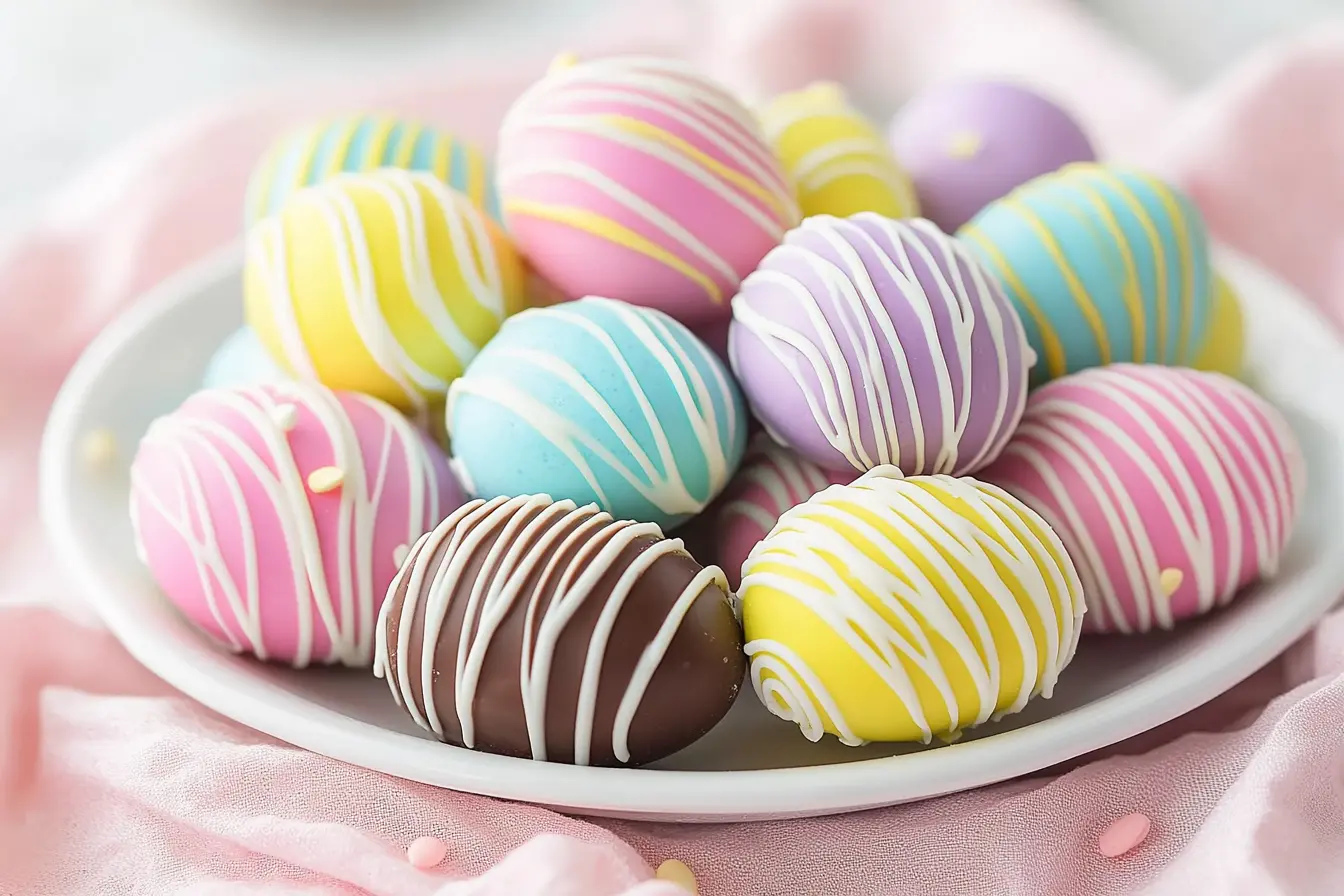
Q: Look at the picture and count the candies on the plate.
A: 15